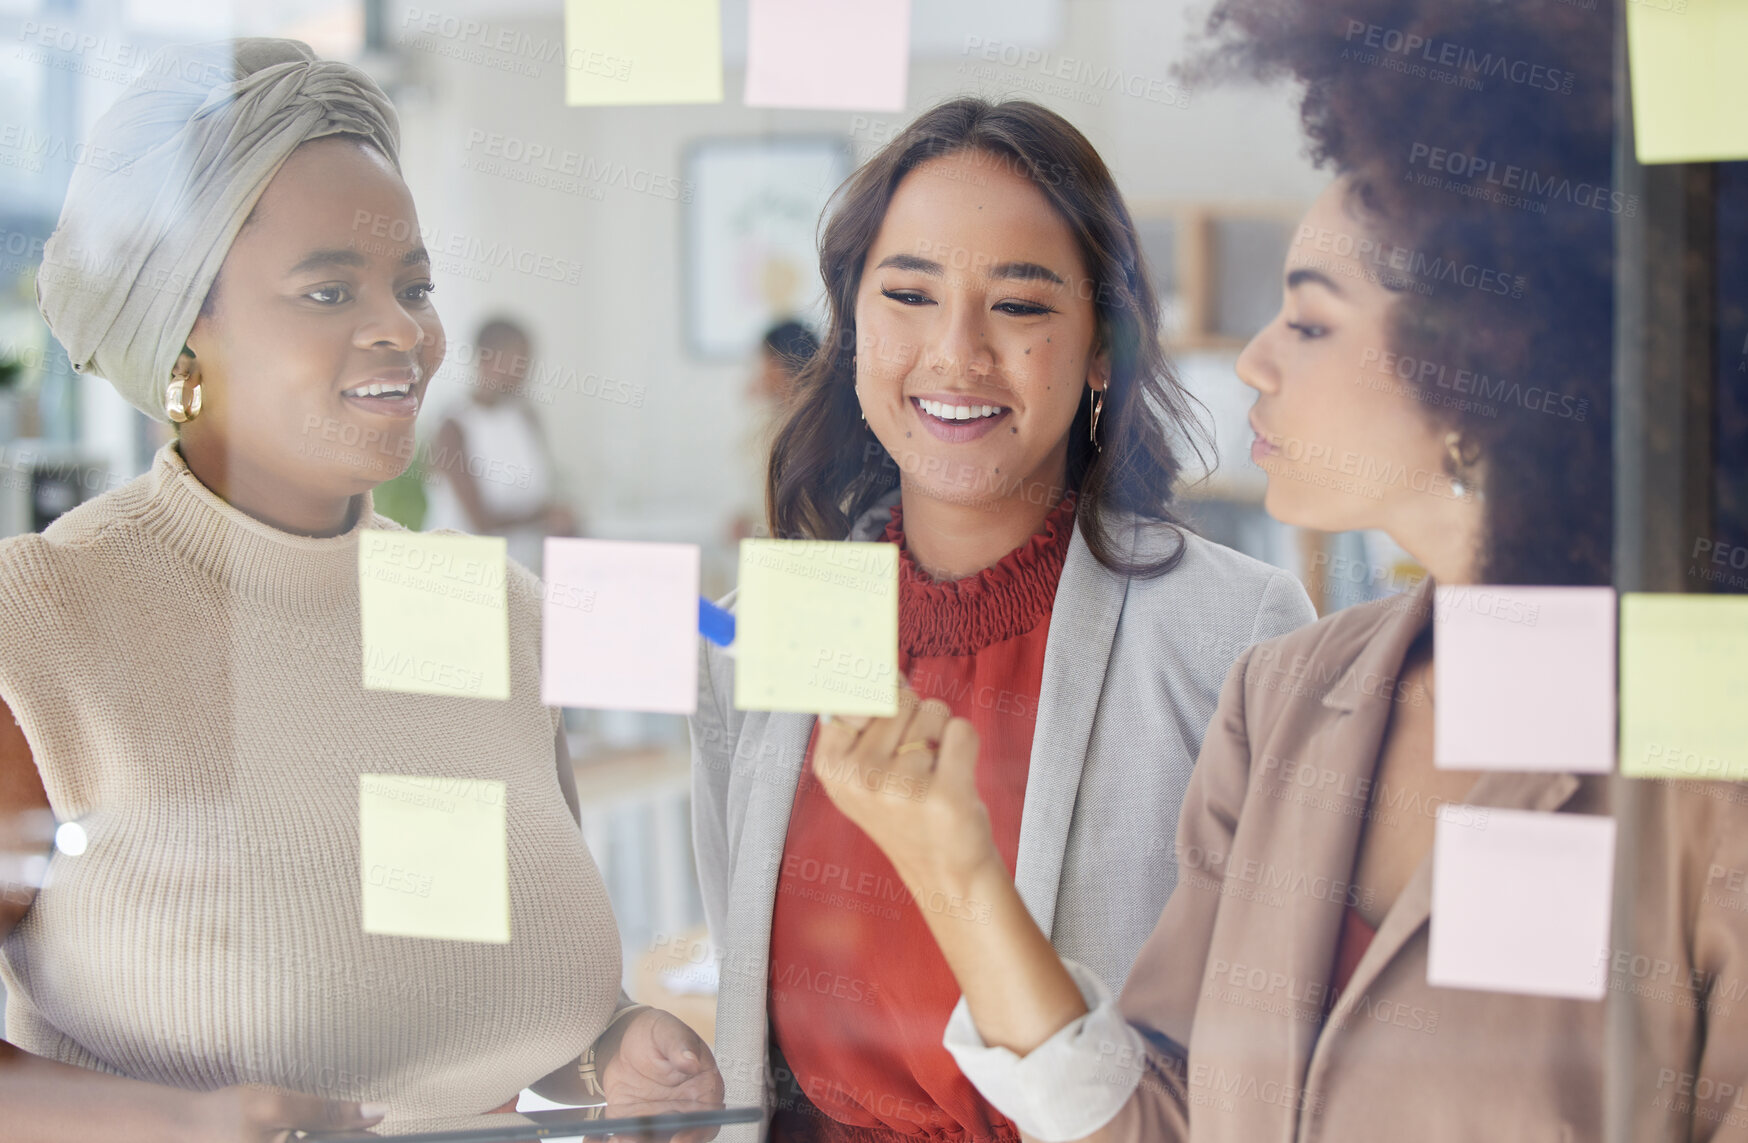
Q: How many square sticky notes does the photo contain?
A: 10